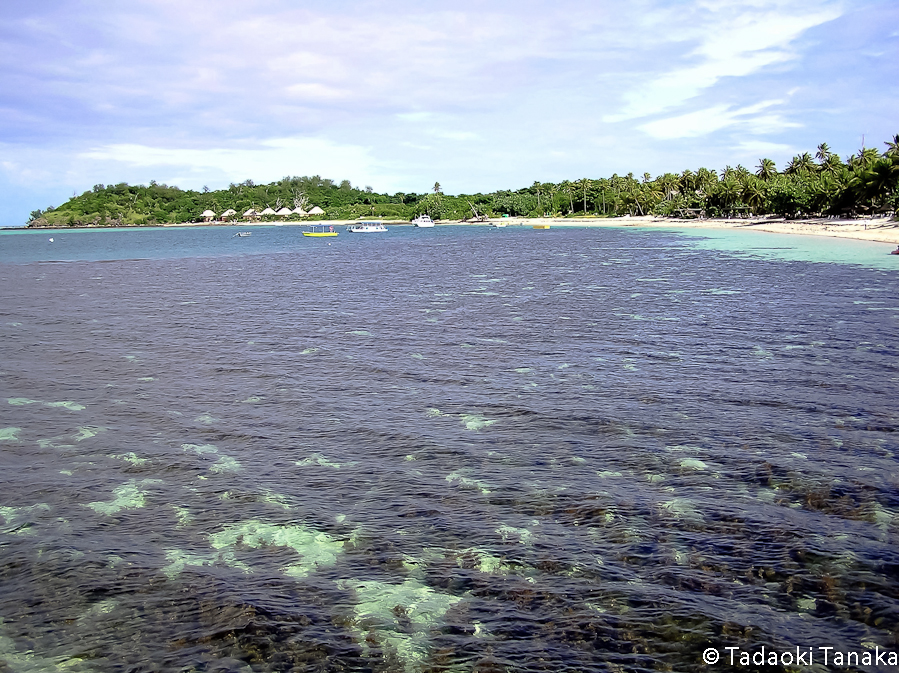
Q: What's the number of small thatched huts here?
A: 7